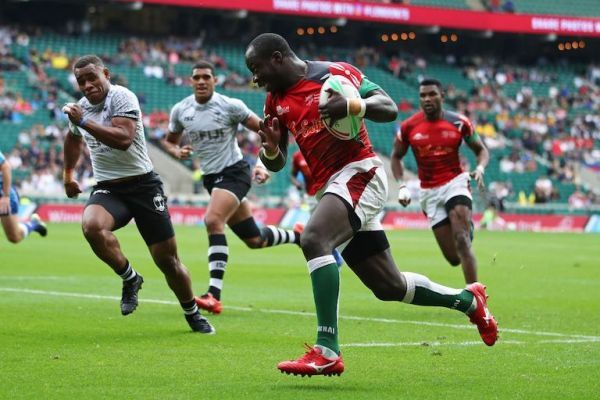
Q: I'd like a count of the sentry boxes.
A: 0